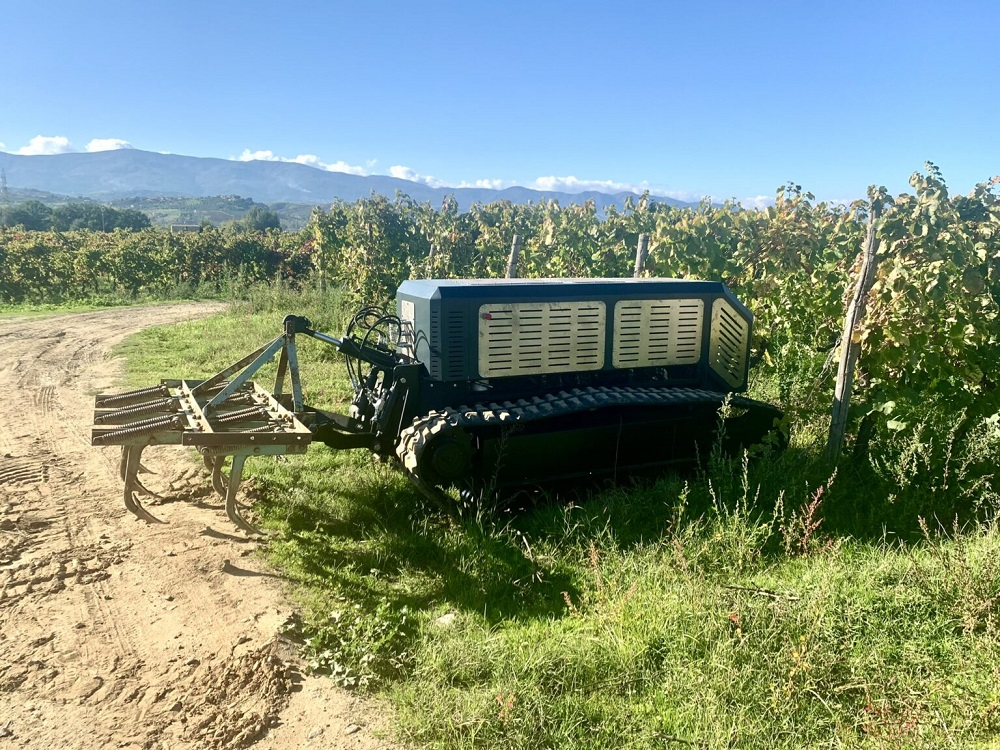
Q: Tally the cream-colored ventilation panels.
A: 3